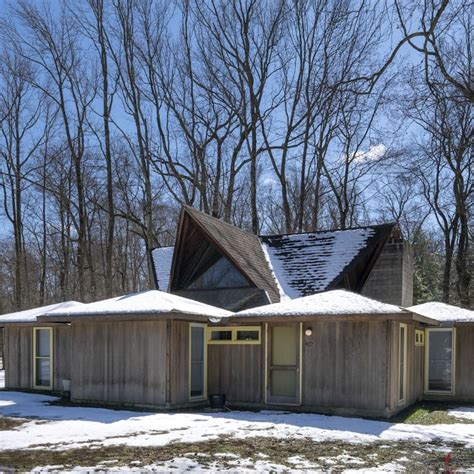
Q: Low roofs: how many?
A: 4